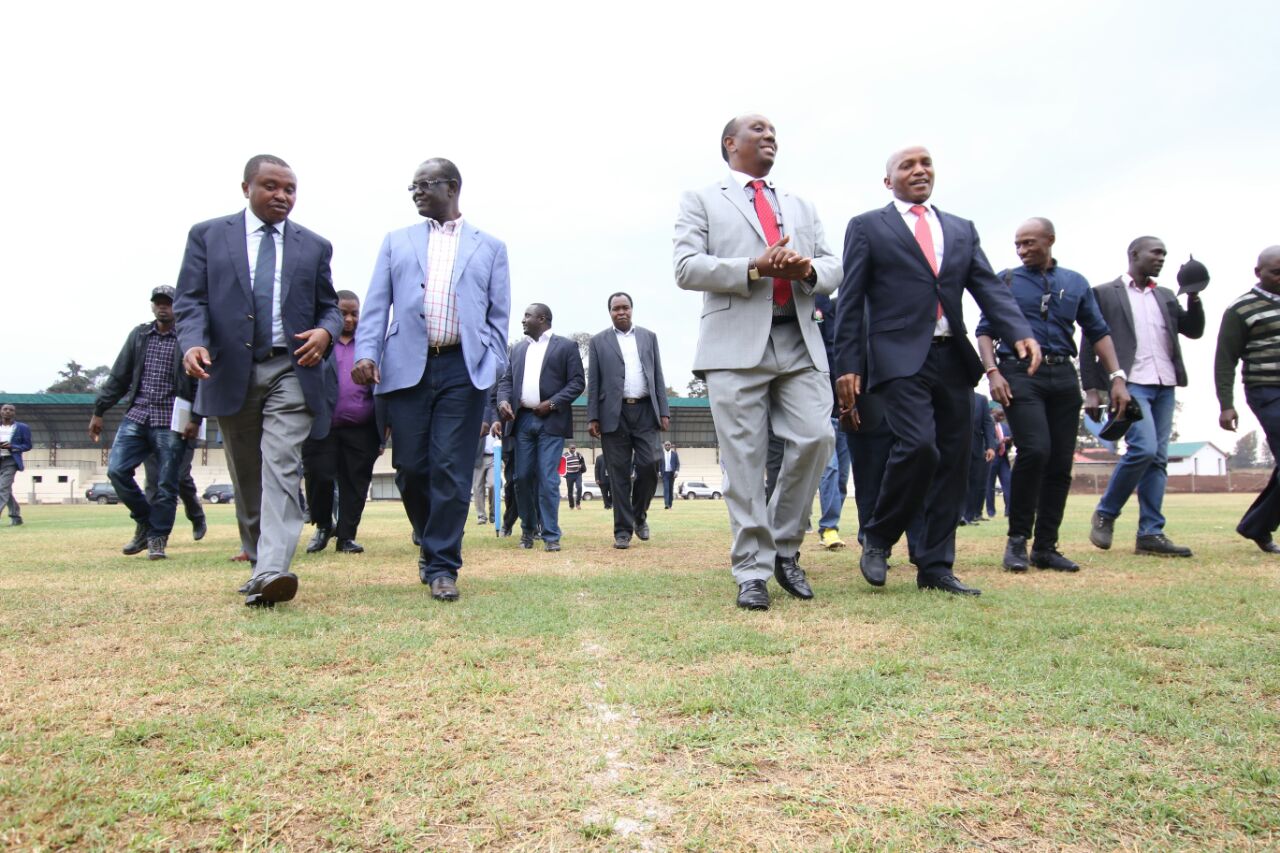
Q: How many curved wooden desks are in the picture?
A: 0